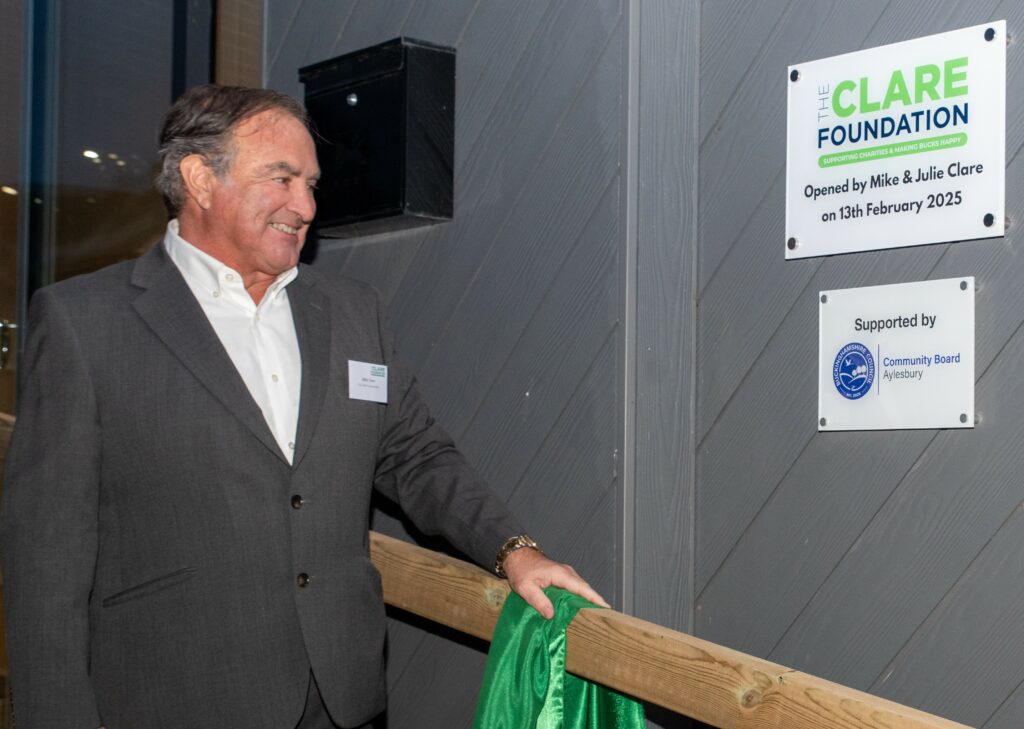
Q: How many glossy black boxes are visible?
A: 1